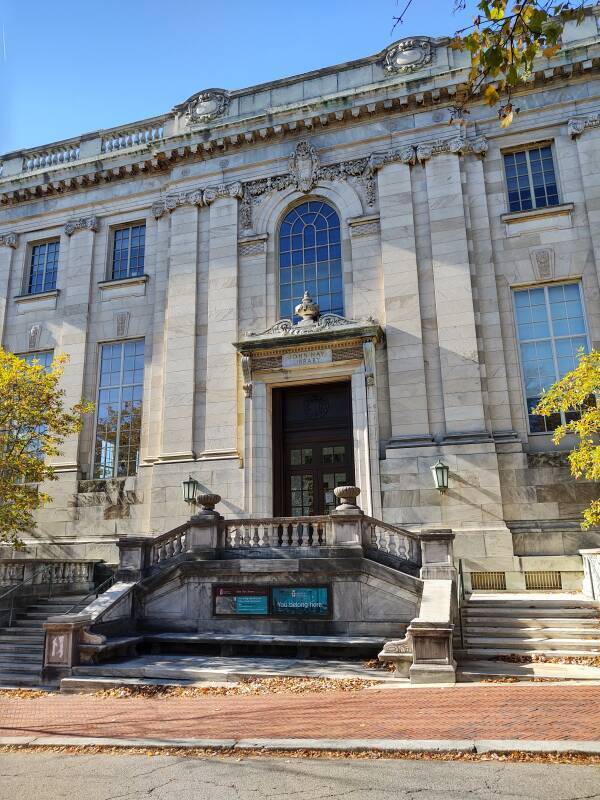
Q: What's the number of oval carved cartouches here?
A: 2